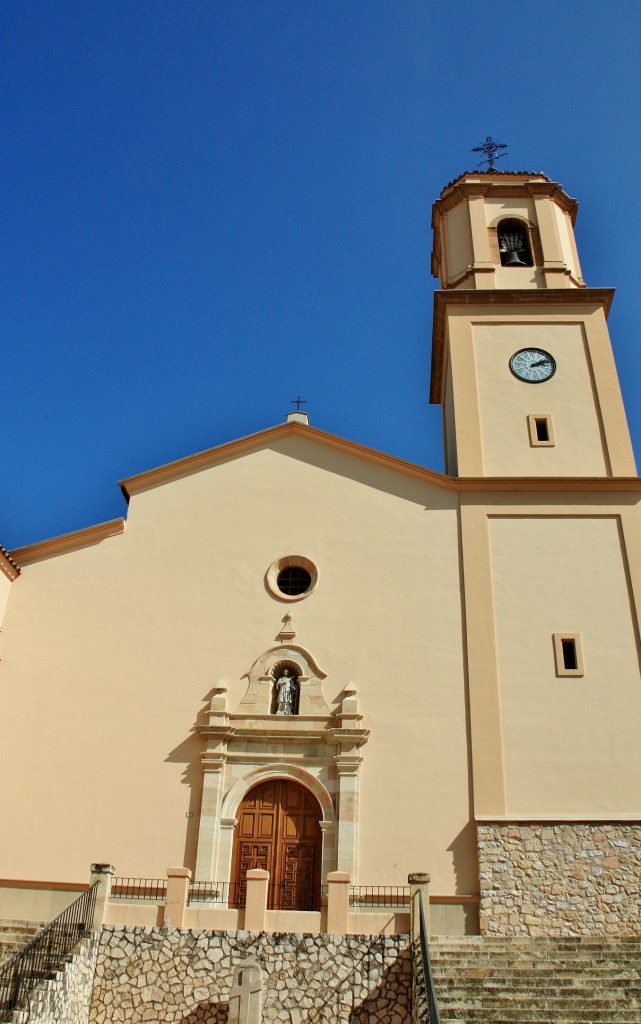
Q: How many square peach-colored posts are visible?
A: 3